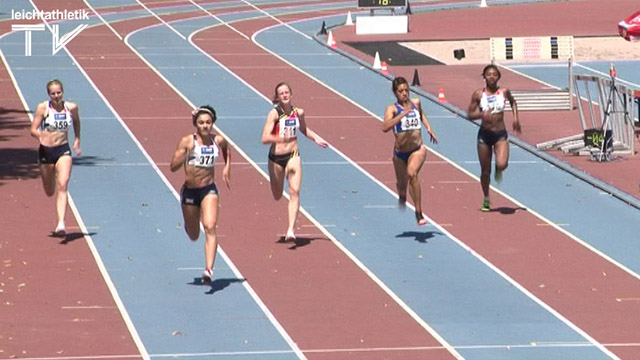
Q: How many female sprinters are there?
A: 5